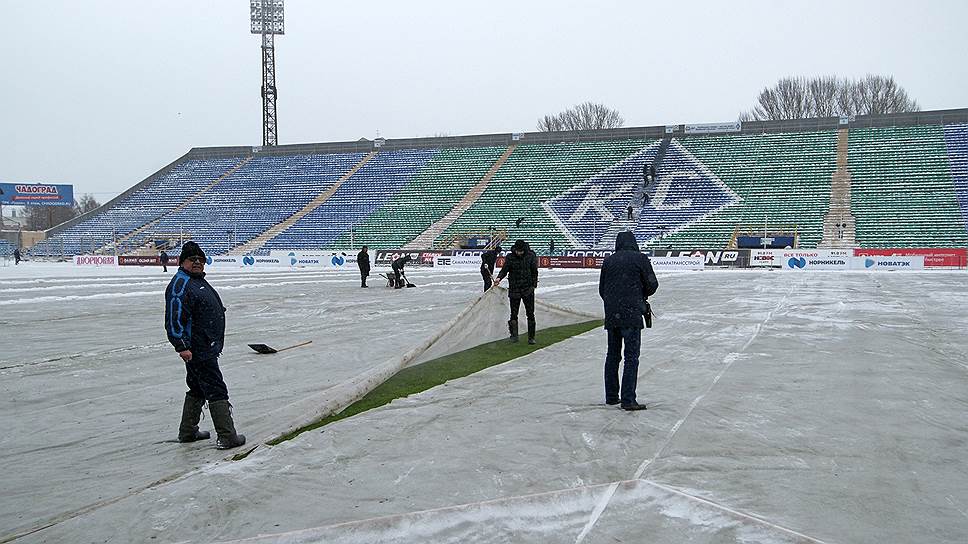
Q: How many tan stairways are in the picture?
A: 4